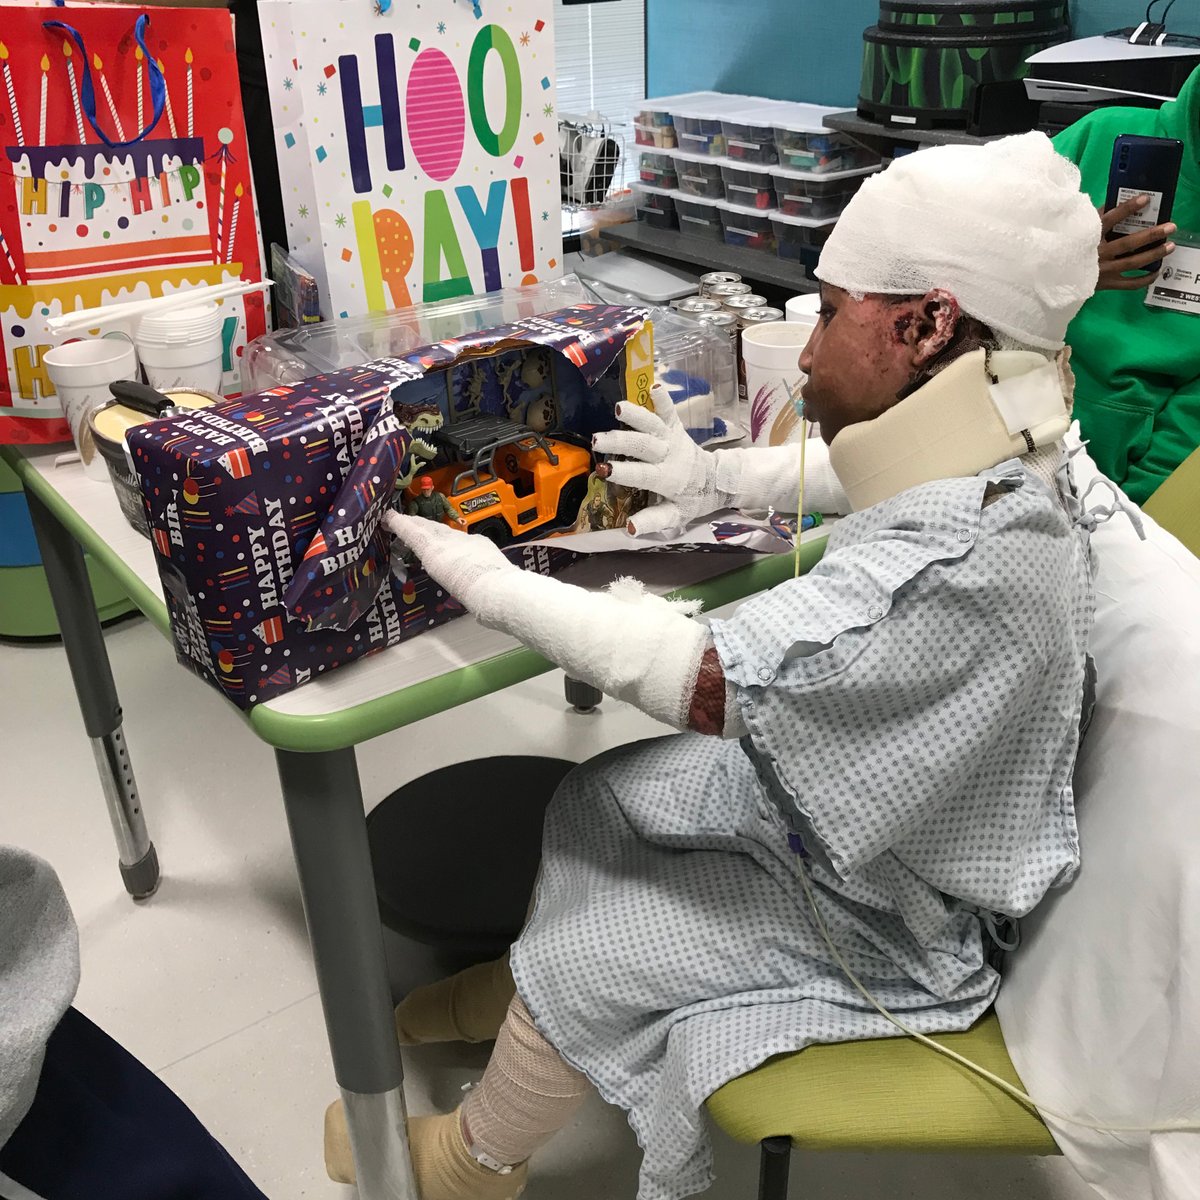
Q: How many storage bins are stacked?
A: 12